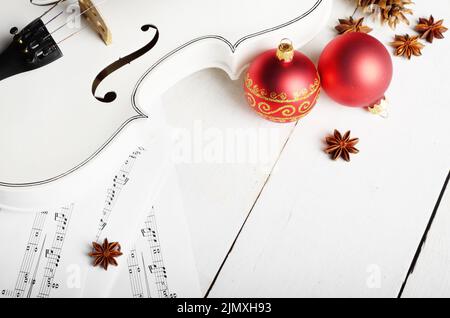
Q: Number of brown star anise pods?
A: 5